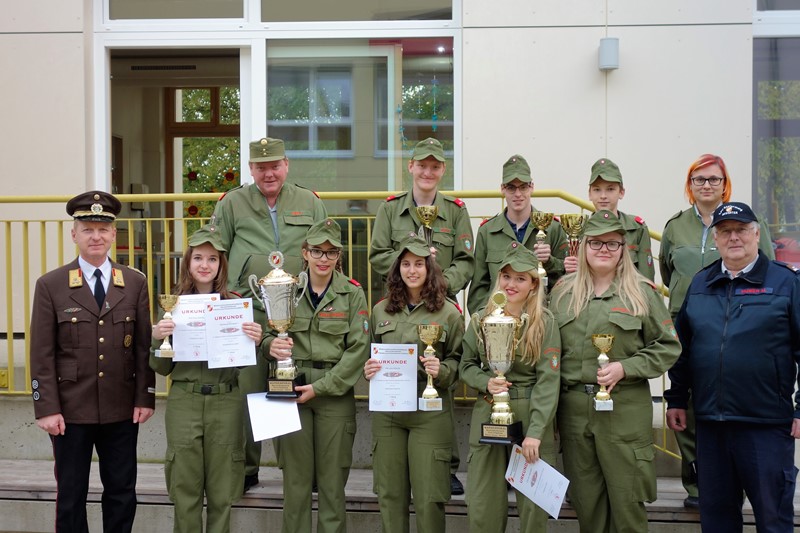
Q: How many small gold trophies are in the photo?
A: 6